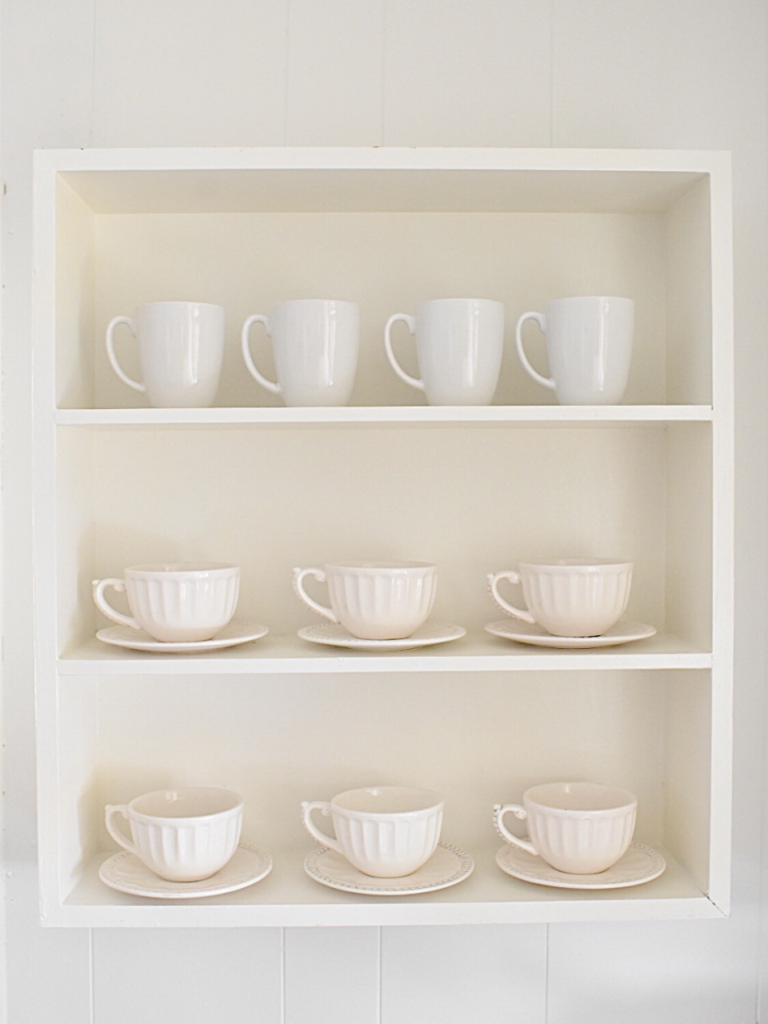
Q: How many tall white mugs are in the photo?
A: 4